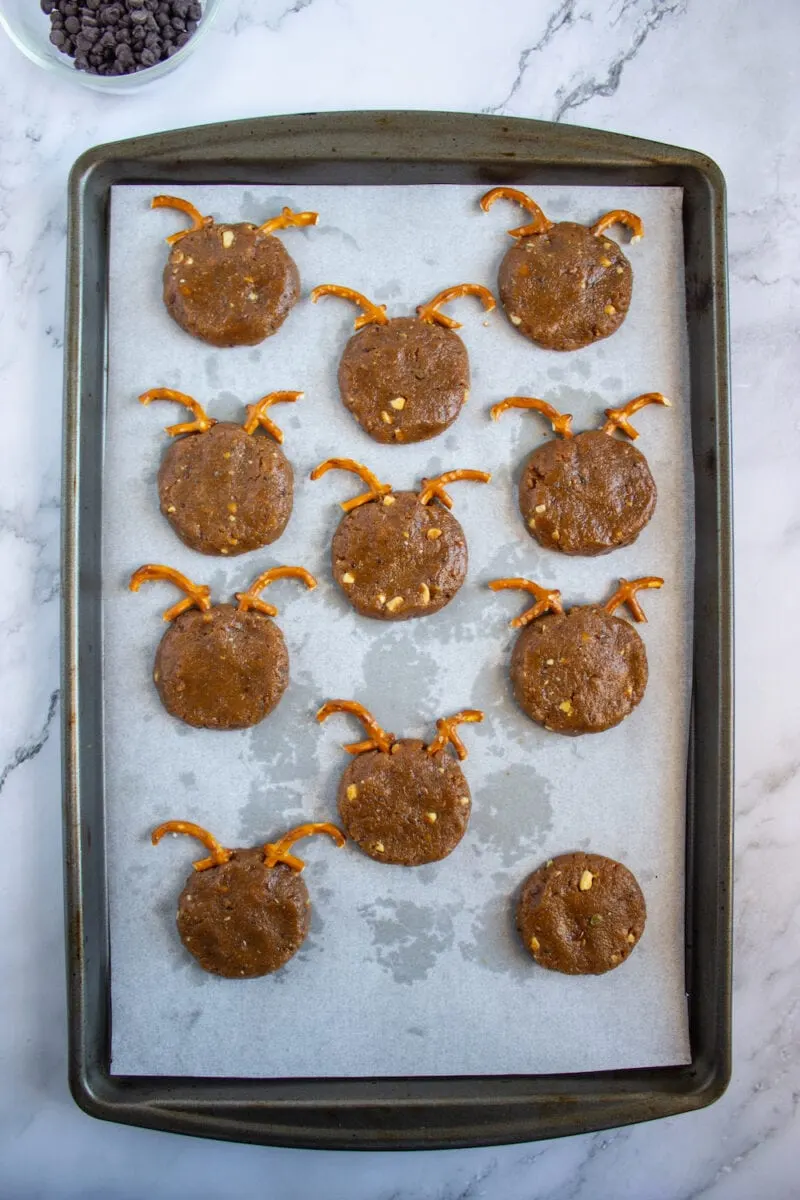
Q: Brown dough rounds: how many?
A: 11